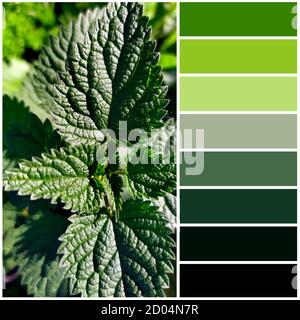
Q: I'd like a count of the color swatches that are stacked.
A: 8